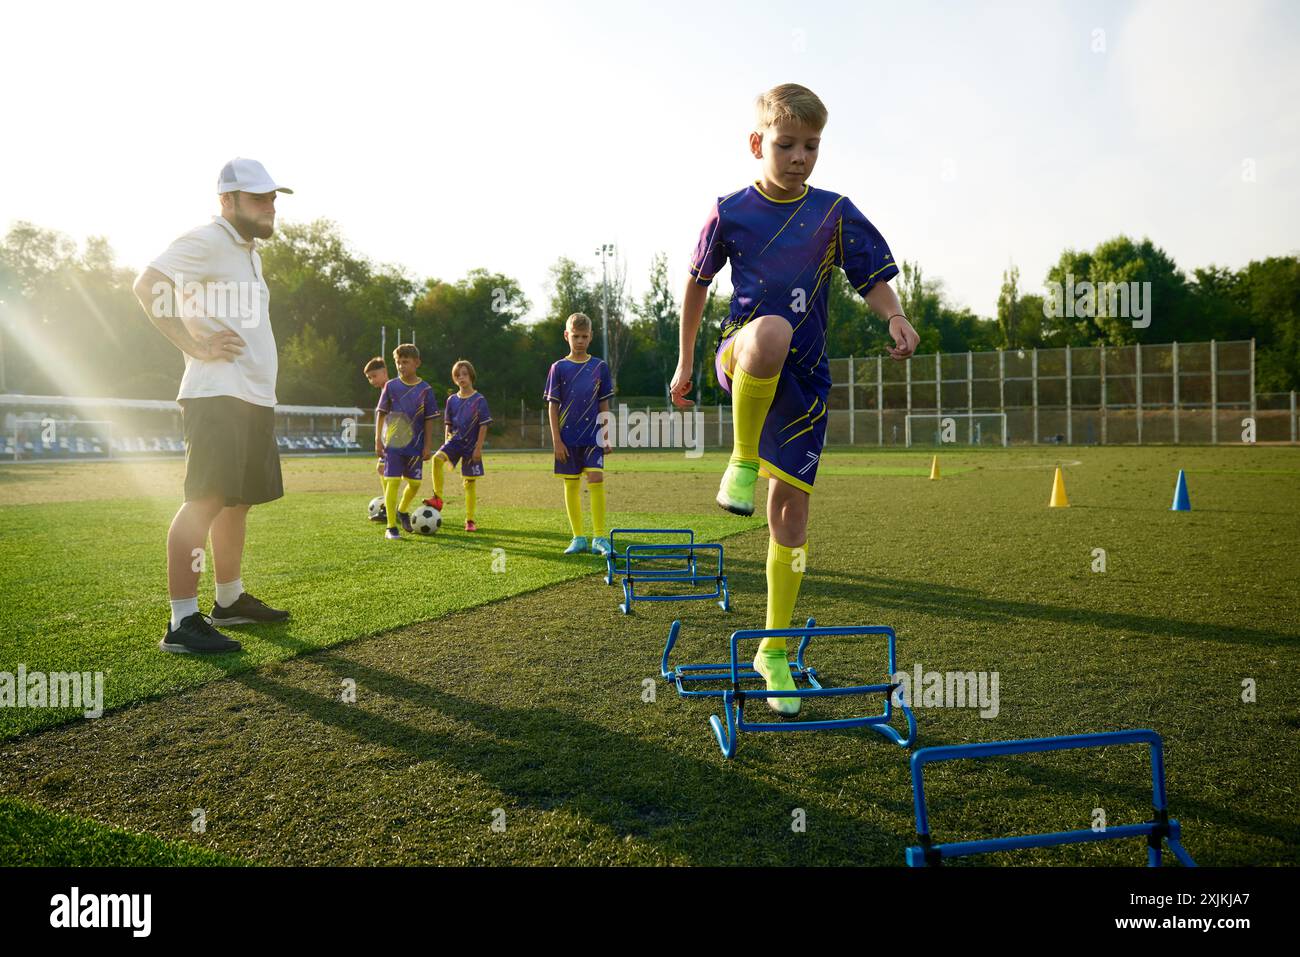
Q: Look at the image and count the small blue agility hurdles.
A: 5